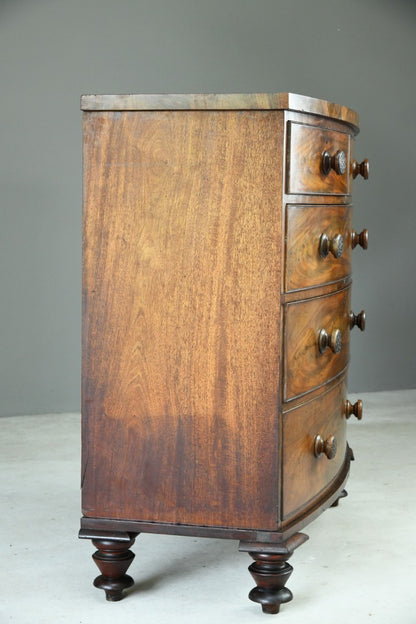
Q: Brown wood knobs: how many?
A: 8